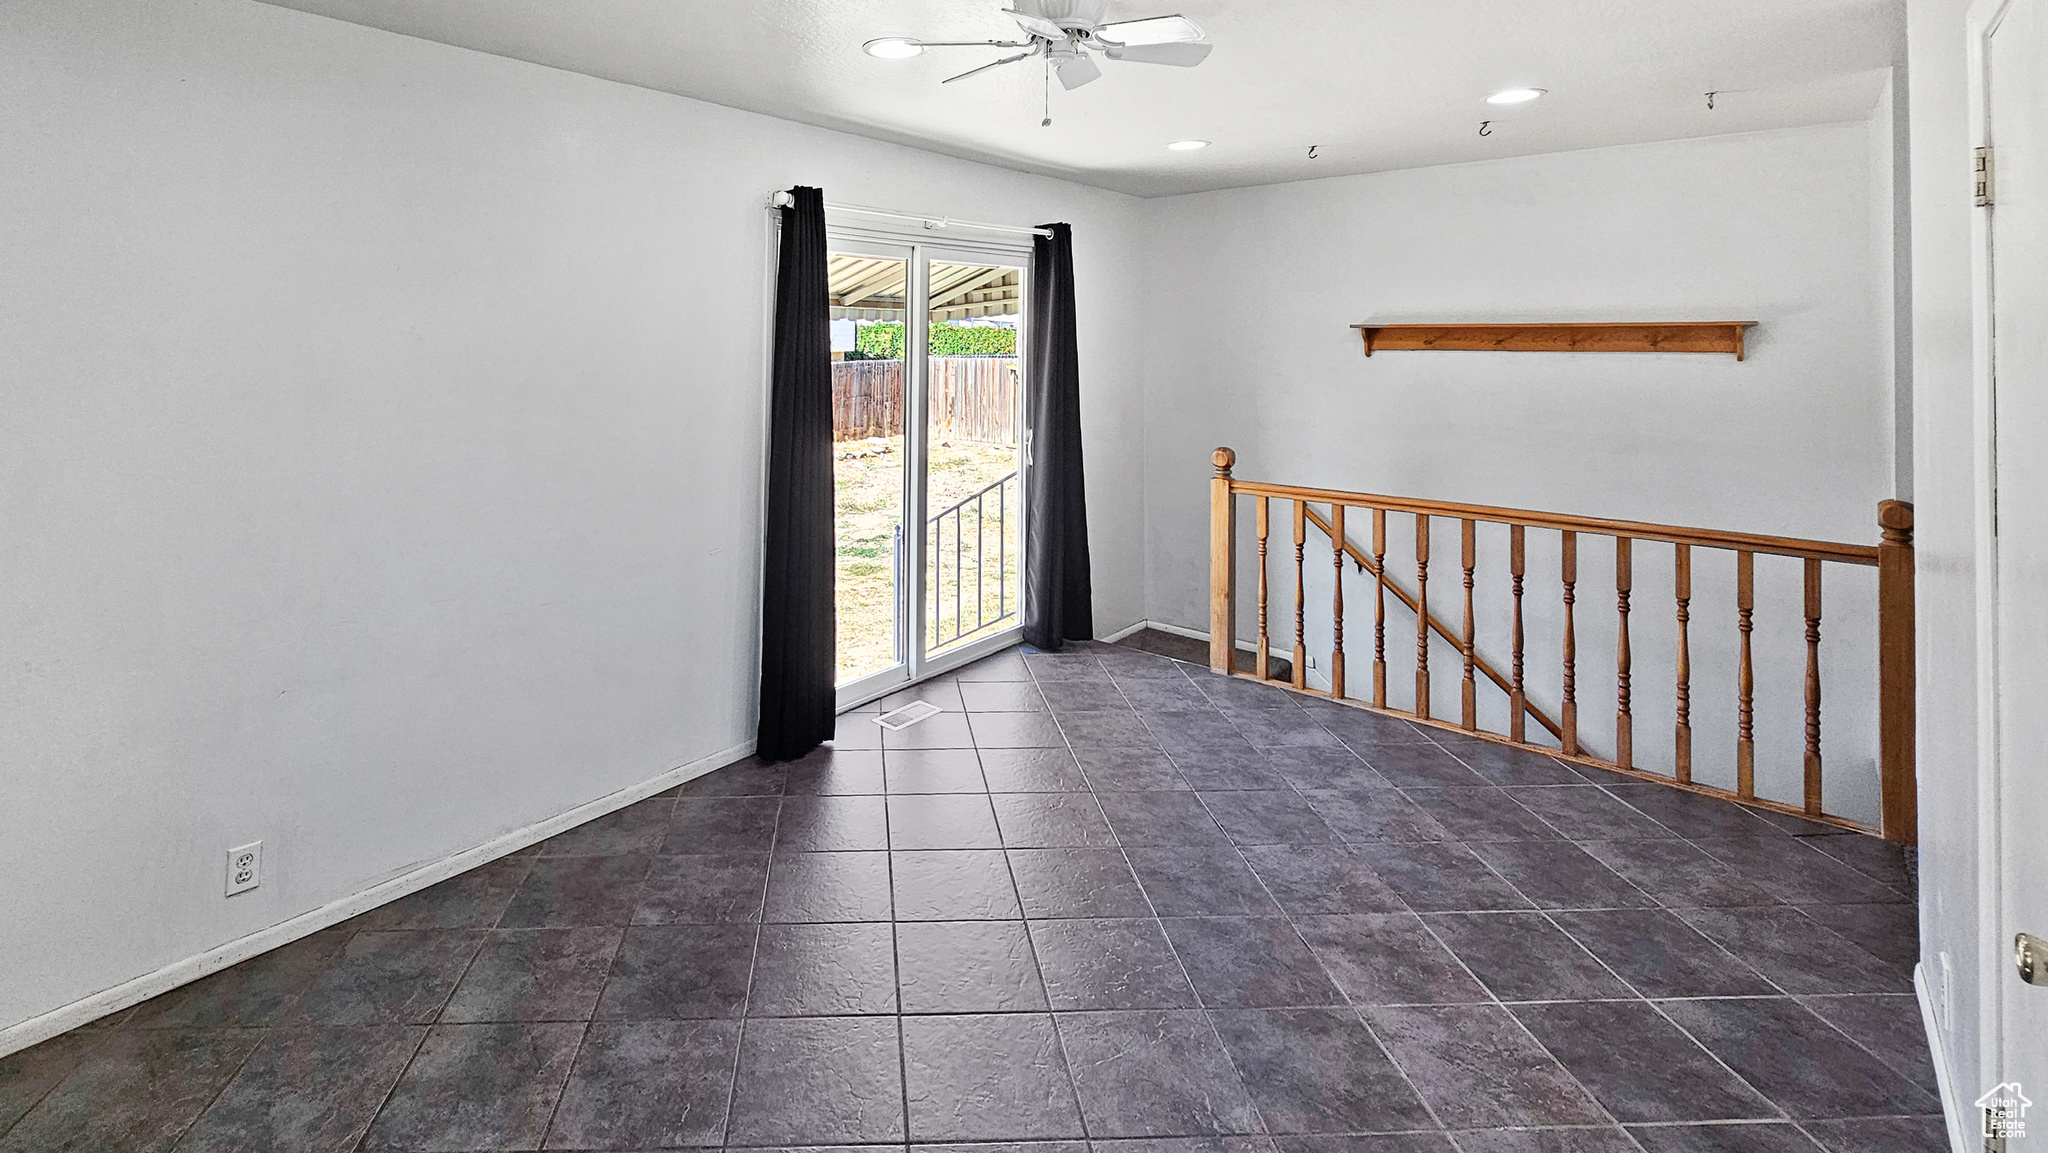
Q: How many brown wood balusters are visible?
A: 12